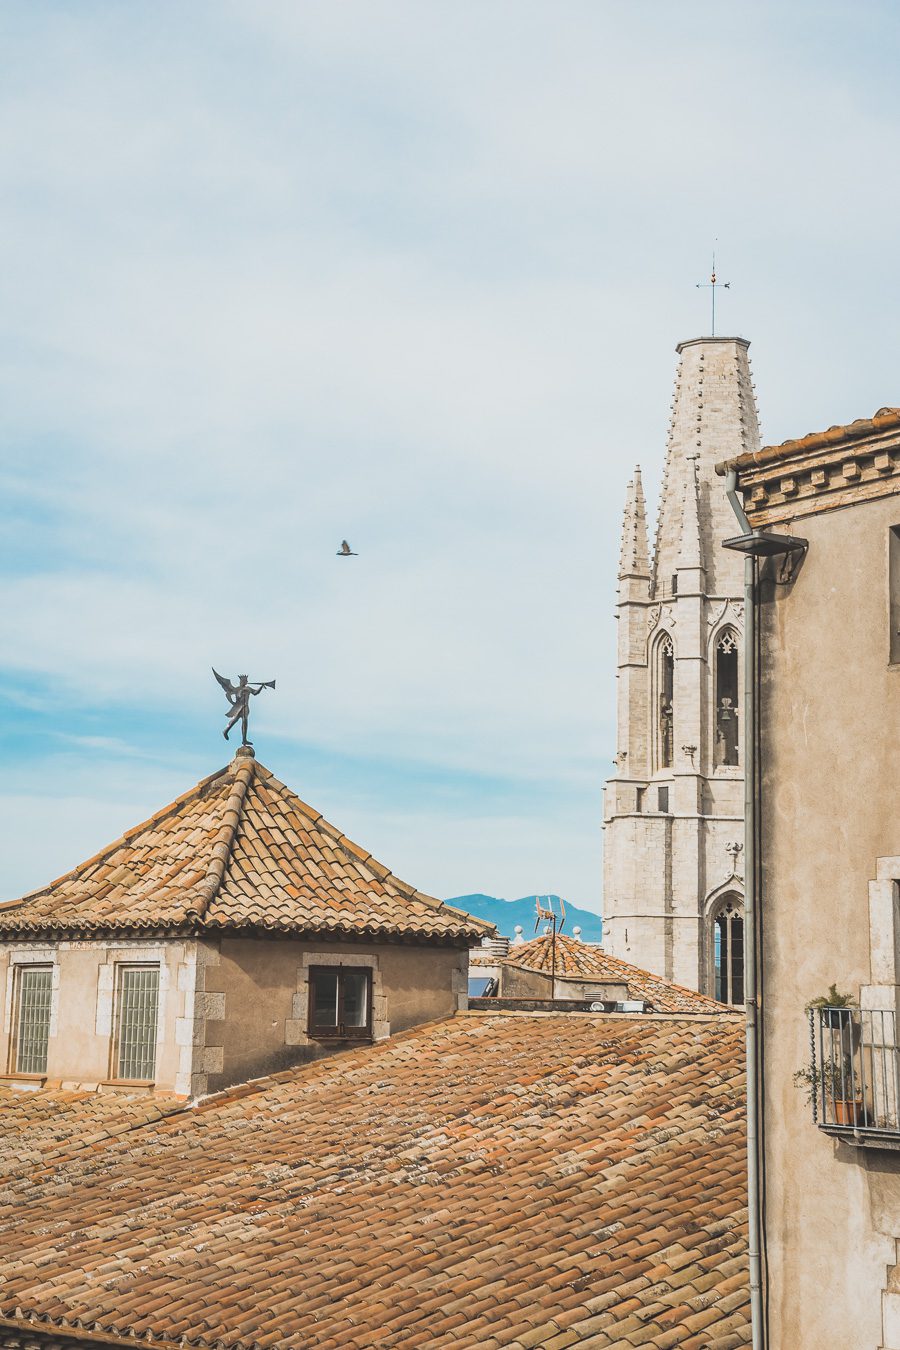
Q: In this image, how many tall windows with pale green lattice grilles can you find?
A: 2